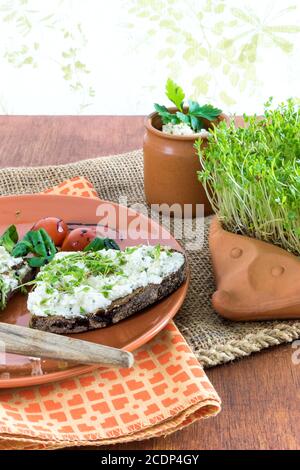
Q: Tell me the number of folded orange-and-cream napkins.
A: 1